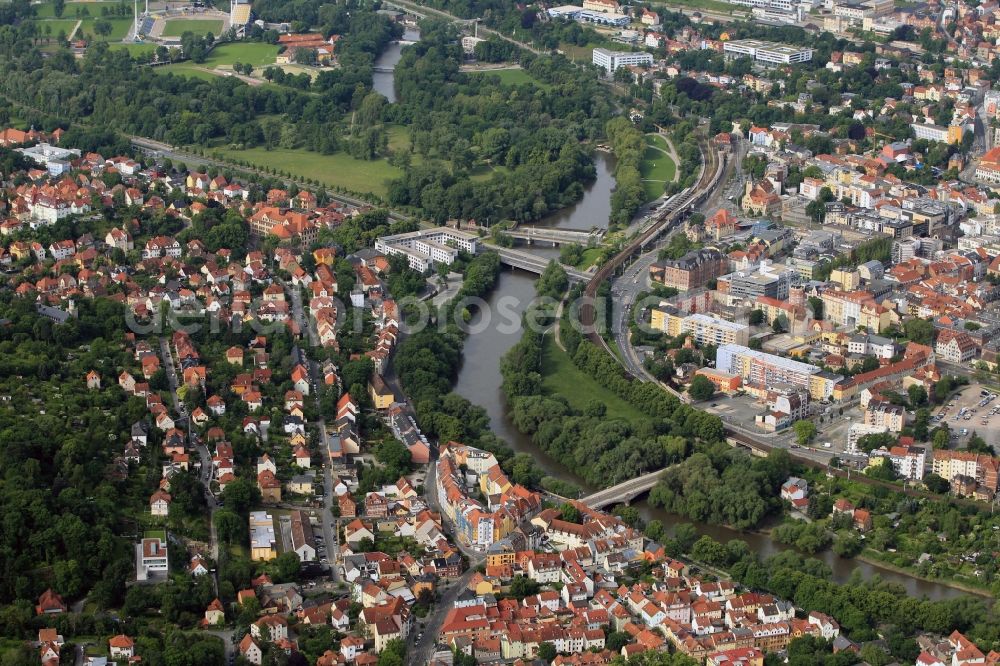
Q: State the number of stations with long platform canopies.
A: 1